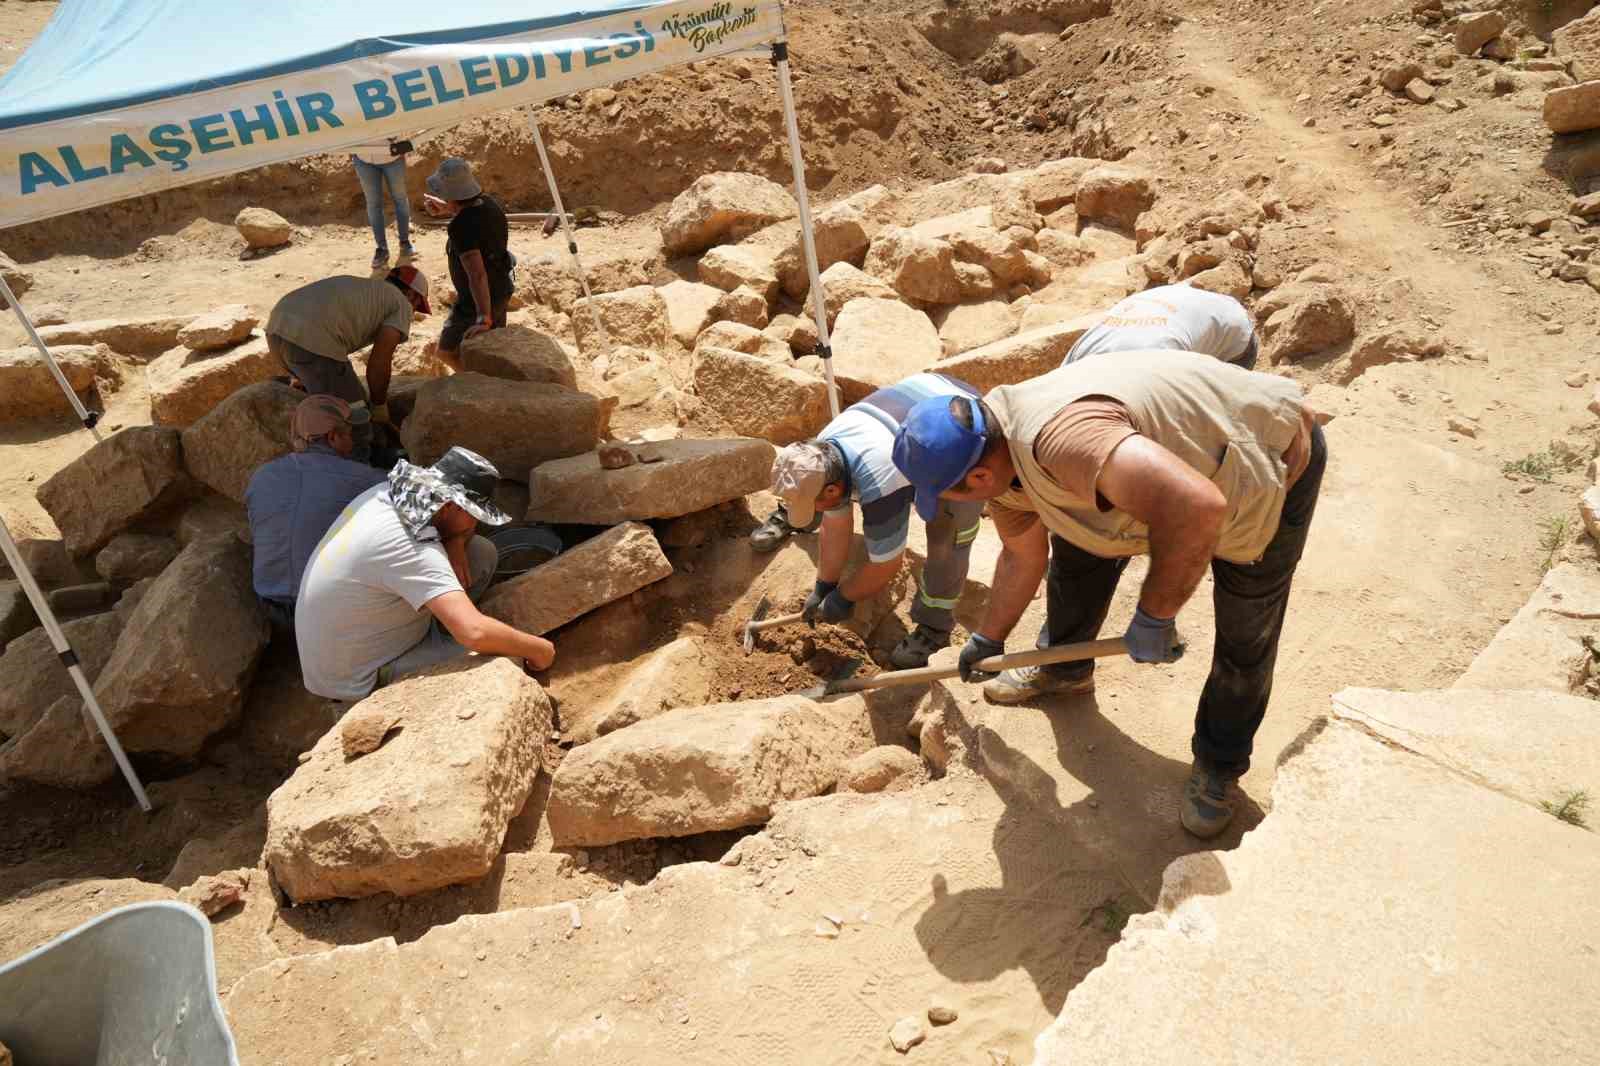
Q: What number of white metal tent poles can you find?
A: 4